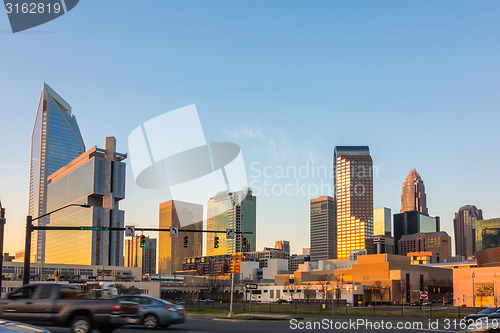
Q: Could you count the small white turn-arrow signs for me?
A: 3